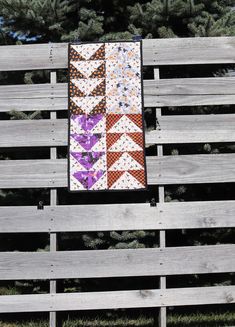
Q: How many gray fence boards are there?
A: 7